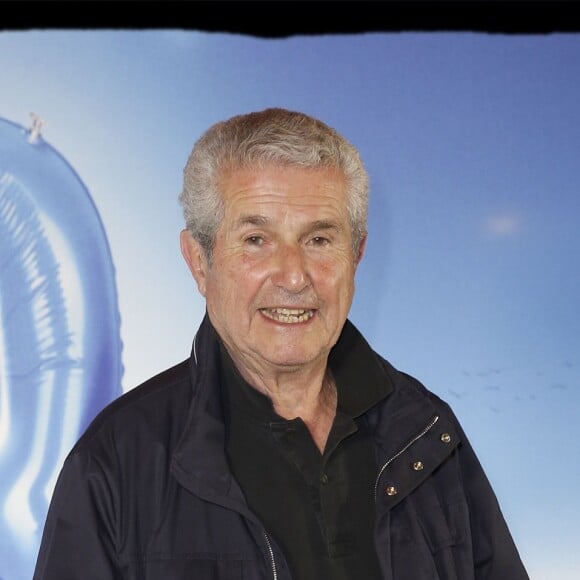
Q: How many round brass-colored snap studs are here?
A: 3